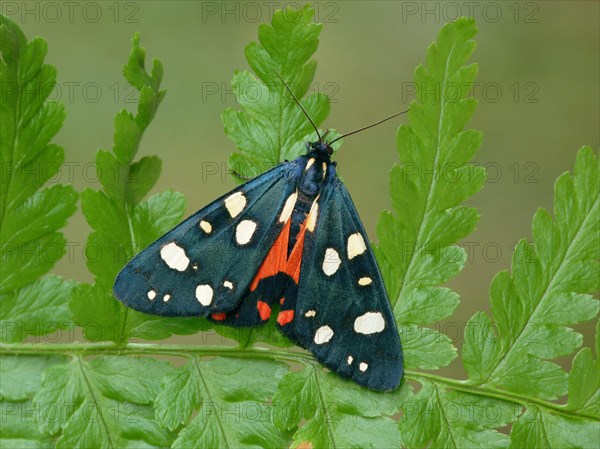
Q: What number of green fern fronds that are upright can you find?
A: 5